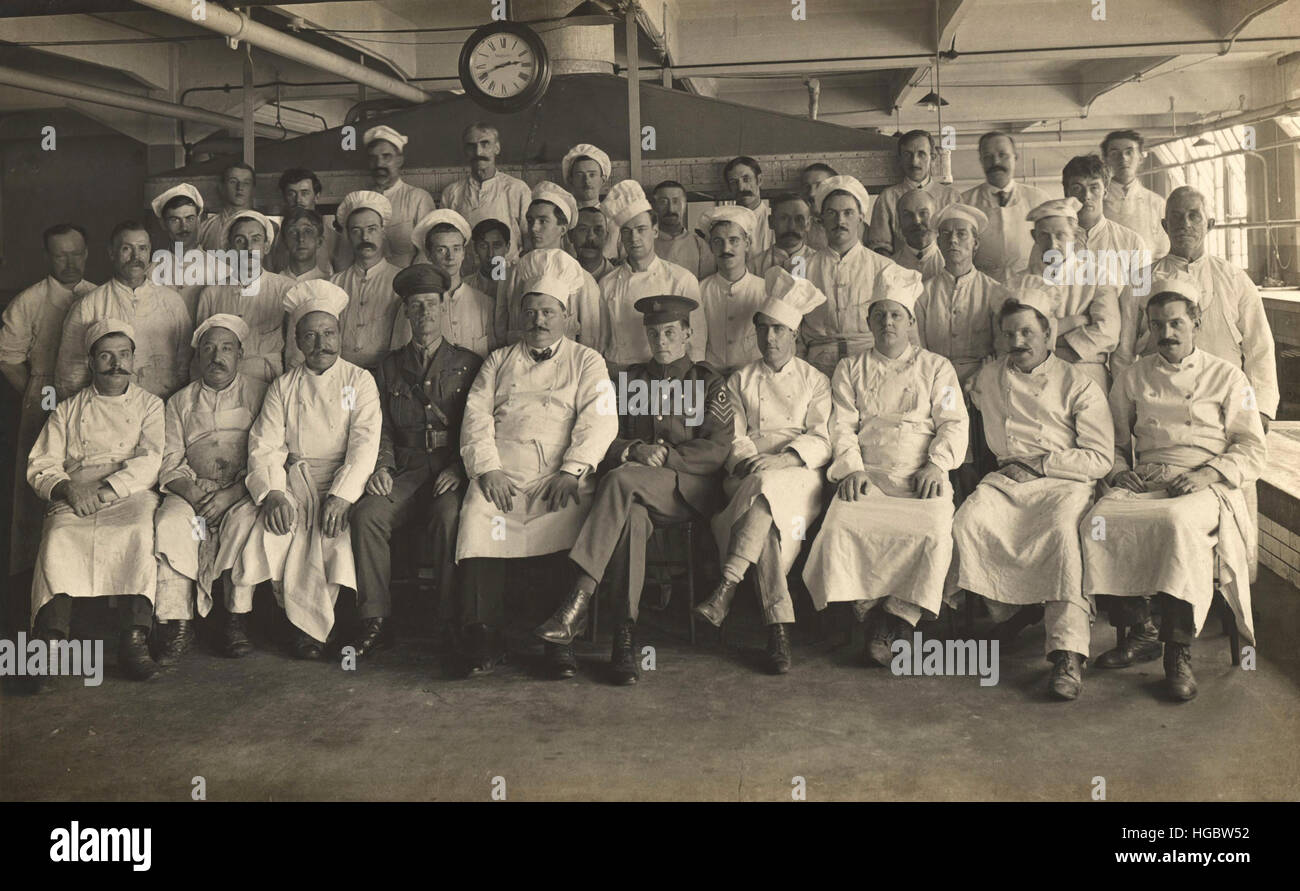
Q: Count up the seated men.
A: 10